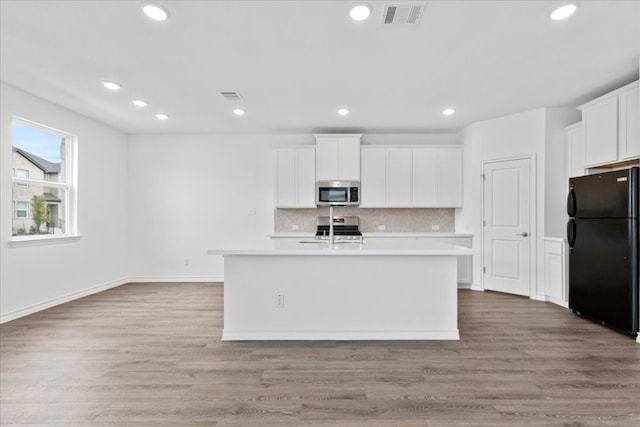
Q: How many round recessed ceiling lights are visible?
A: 9